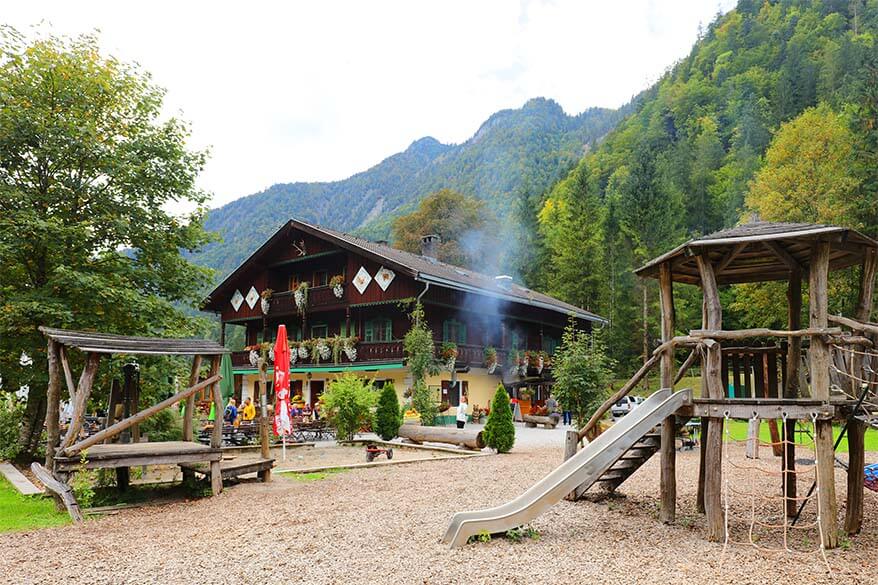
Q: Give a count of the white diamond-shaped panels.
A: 4